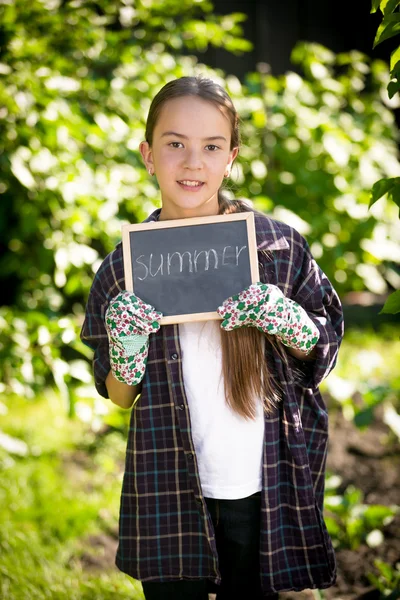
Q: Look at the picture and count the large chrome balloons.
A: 0